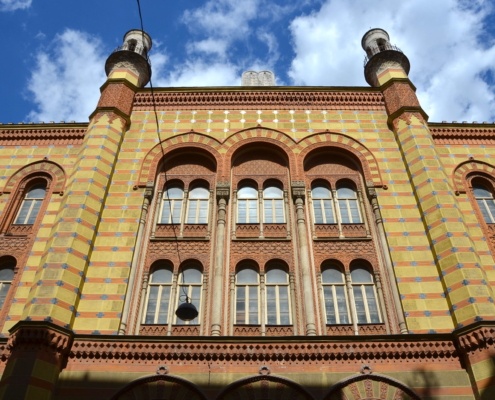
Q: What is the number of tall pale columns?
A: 4